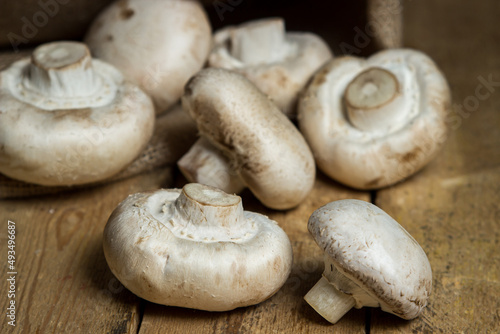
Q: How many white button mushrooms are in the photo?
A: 7